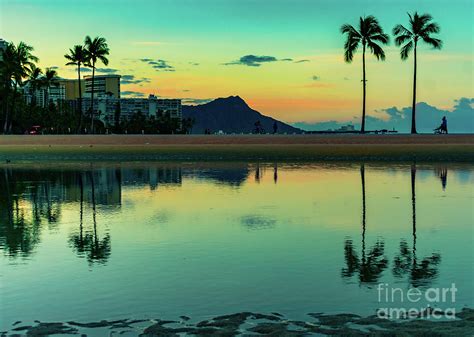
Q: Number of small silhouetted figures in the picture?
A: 3